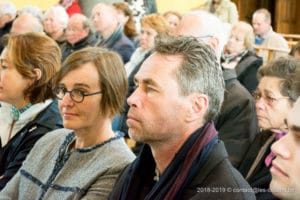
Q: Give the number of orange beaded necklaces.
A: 0